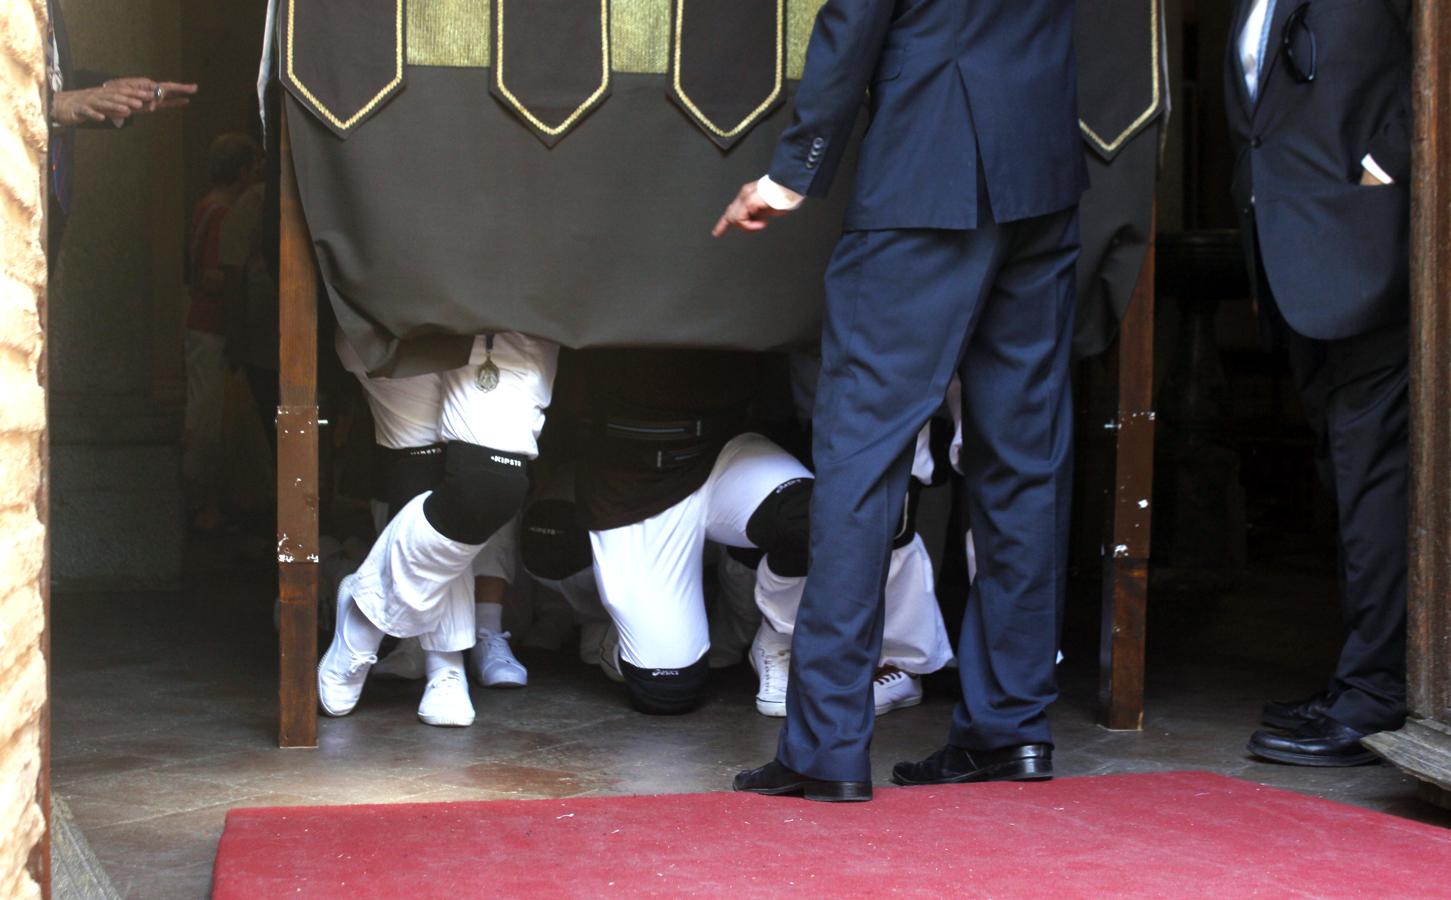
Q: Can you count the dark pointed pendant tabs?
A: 4